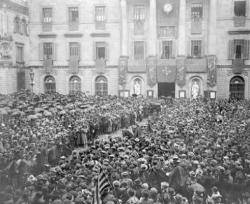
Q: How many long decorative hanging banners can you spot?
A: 4